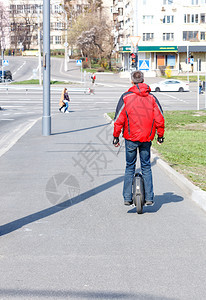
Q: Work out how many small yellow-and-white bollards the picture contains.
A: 0